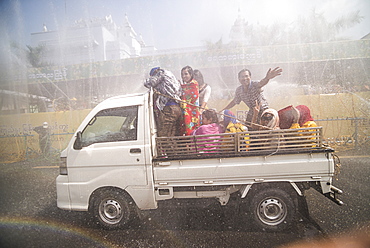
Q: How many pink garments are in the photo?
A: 1